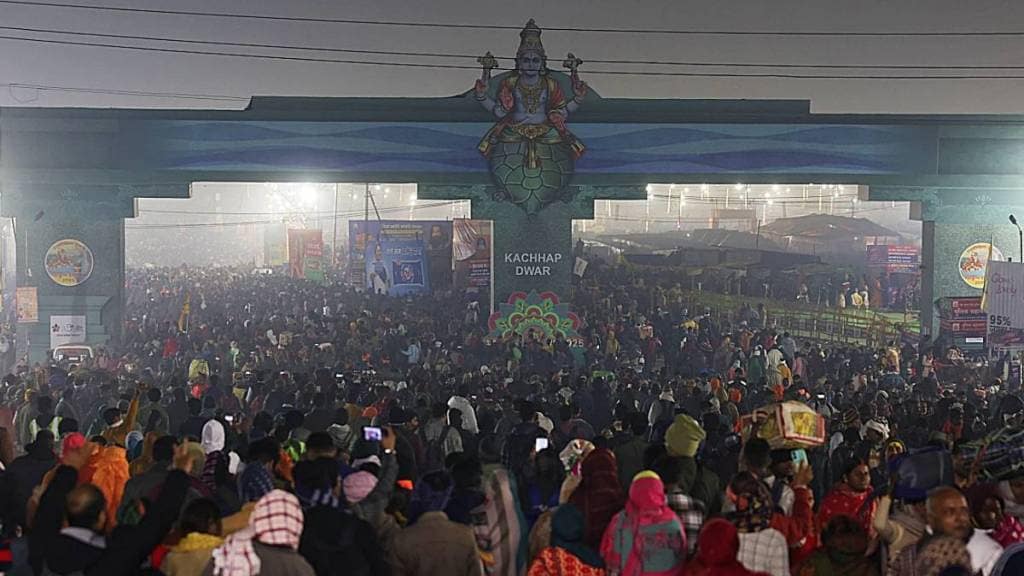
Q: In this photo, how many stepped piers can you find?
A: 3